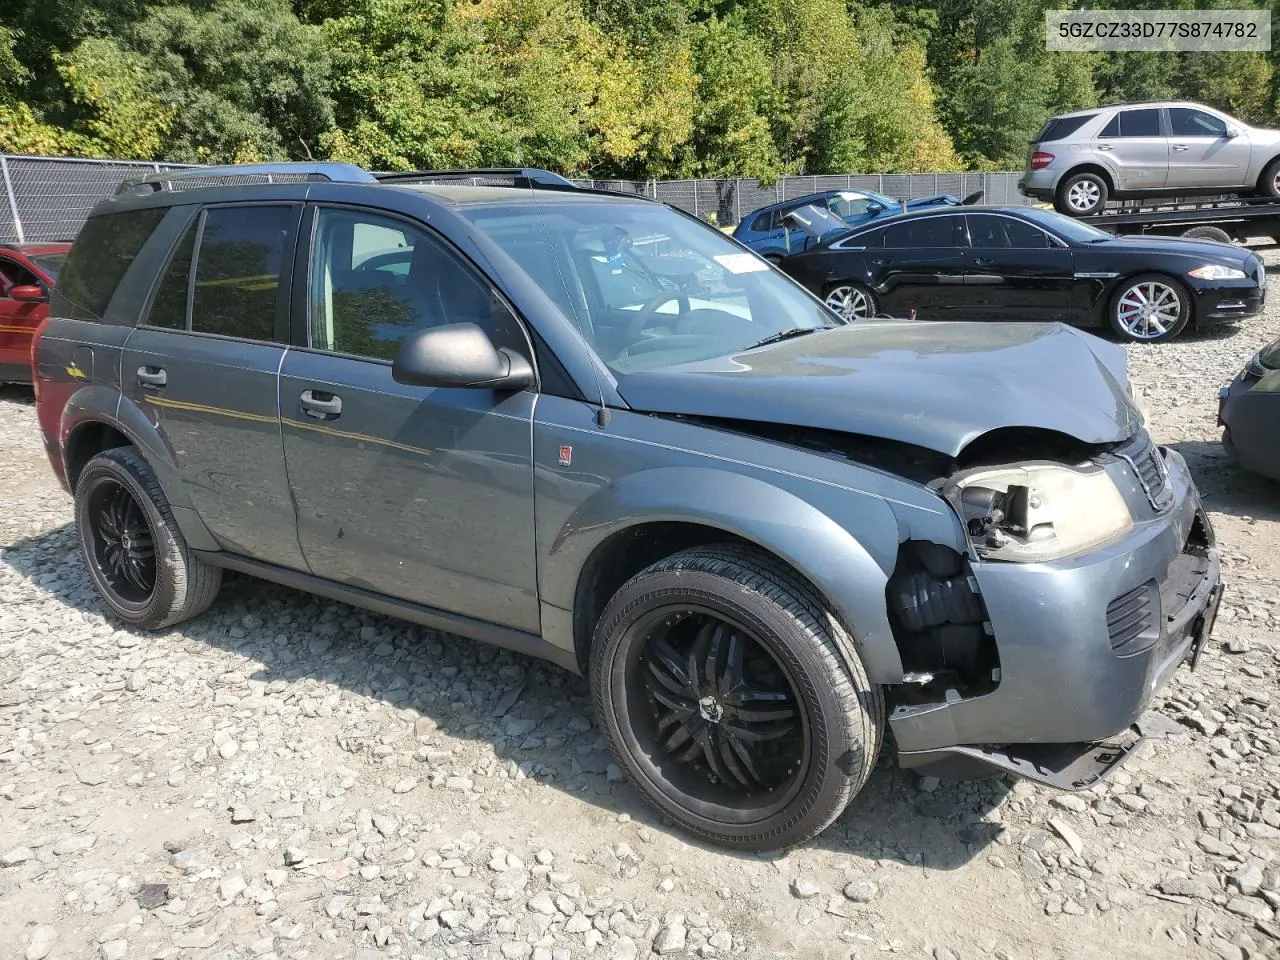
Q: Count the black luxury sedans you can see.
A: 1